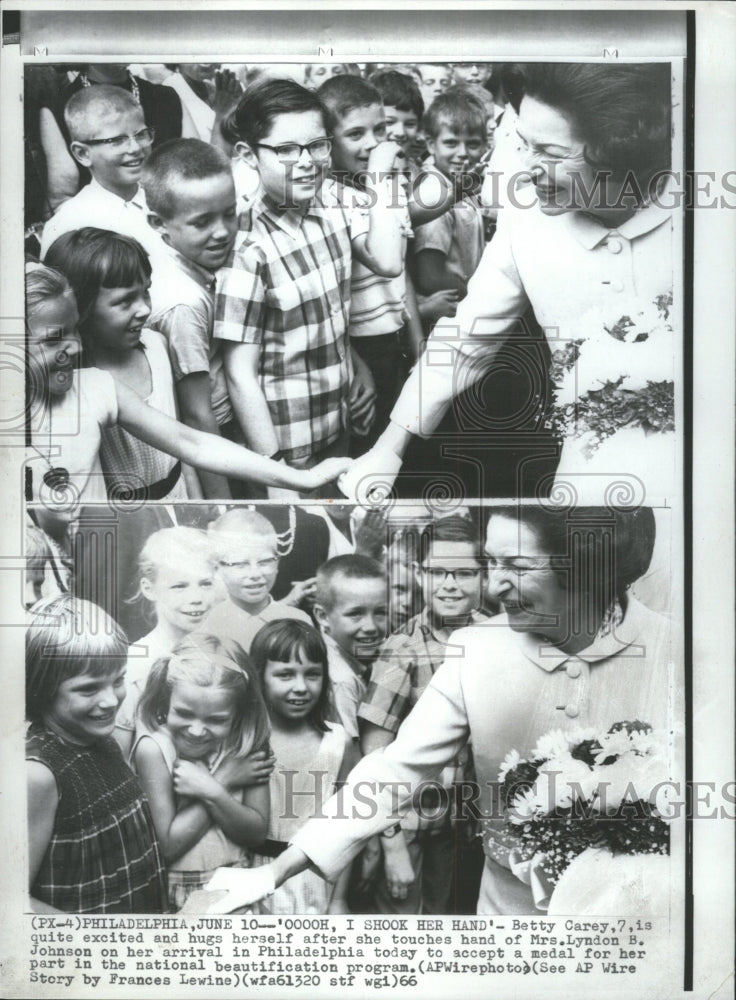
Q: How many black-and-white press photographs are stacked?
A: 2